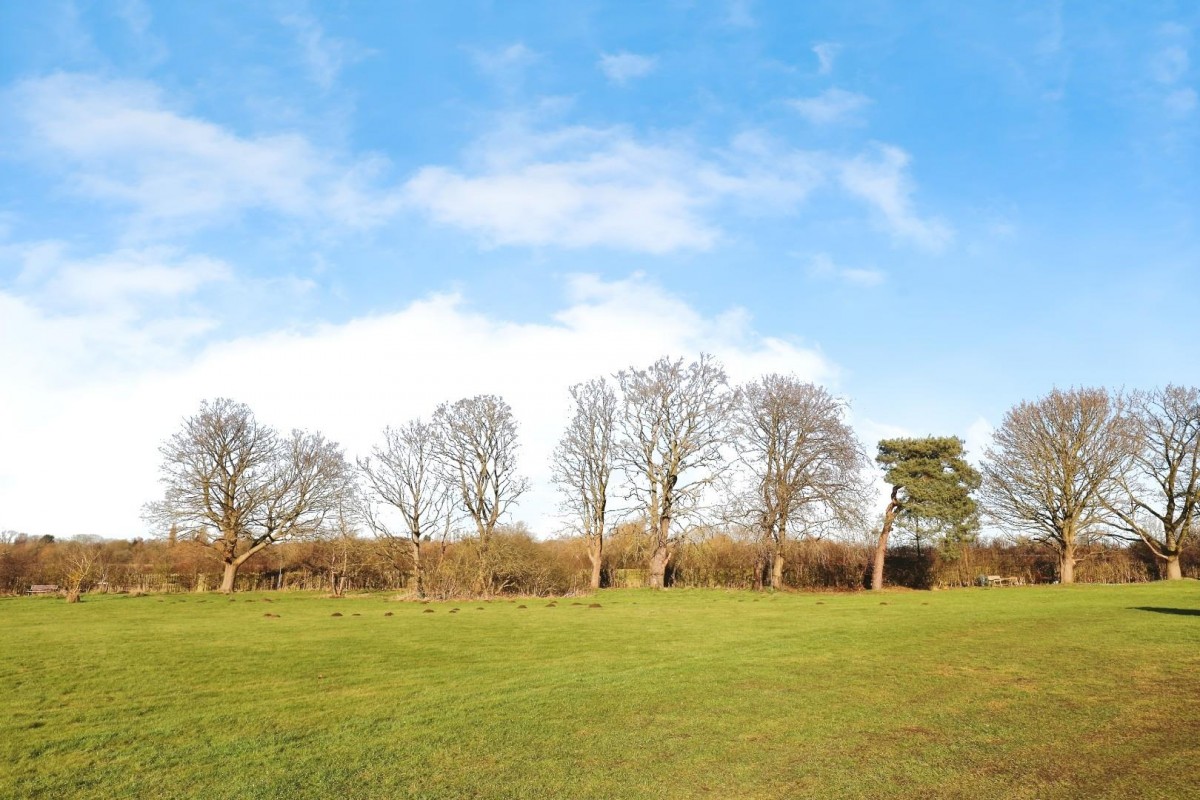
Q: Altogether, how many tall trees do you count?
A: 9